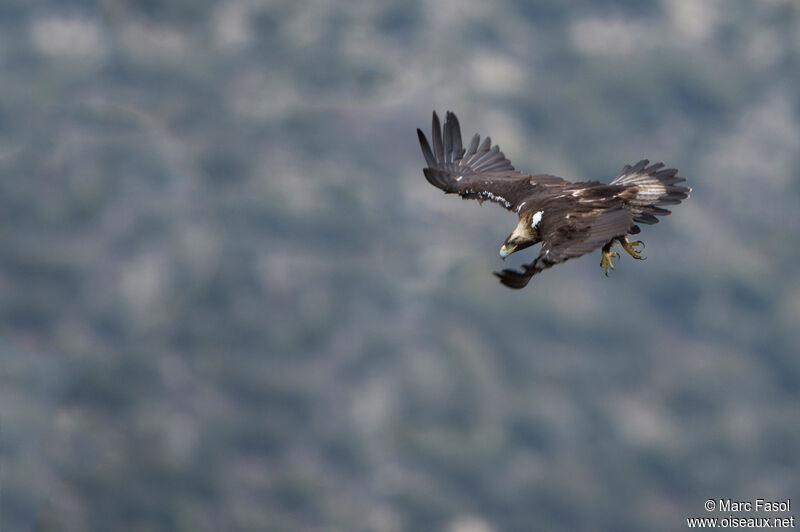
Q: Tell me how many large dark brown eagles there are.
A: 1